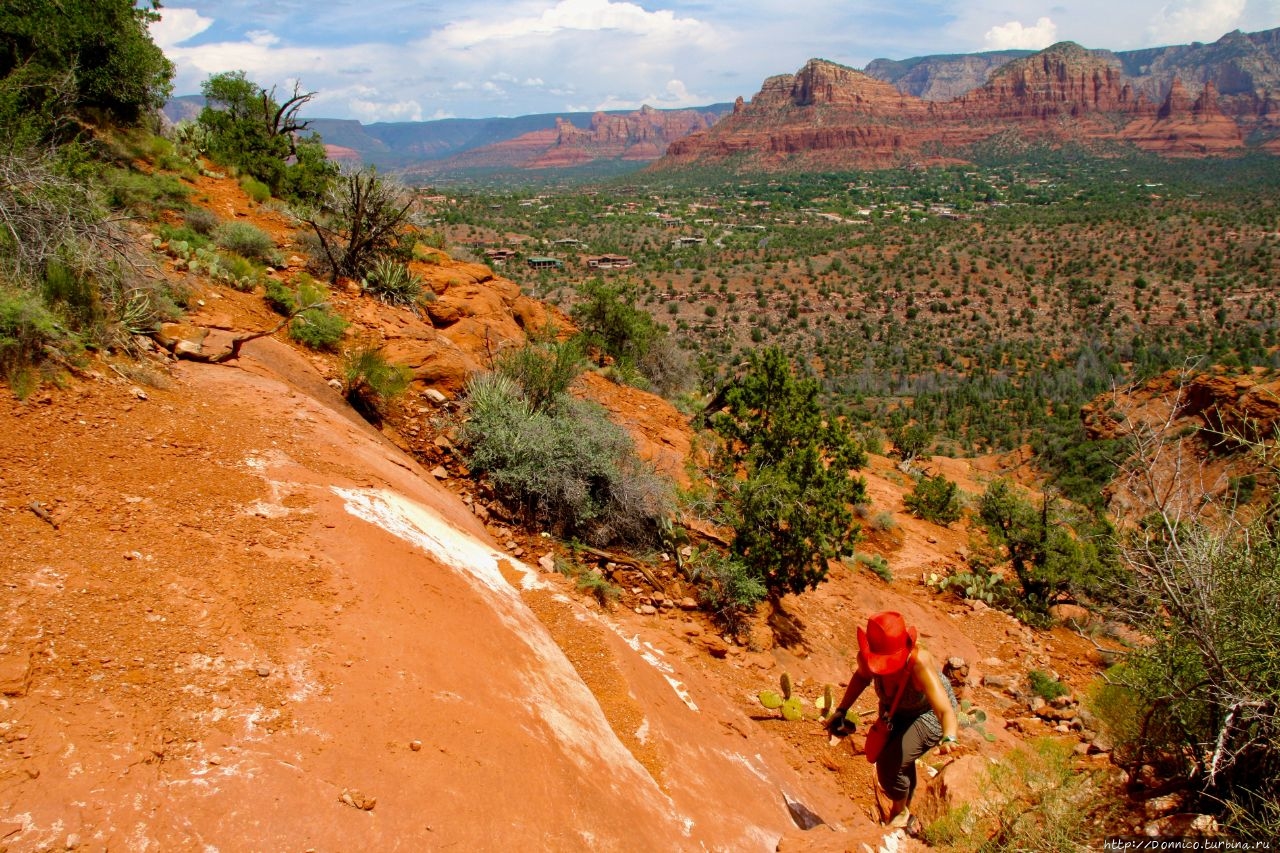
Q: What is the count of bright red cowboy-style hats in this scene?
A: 1